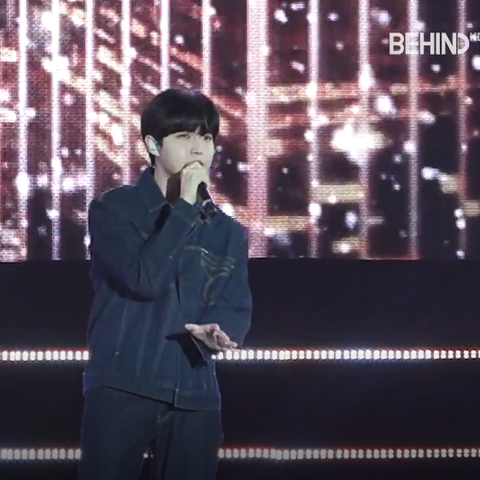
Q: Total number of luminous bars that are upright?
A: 11